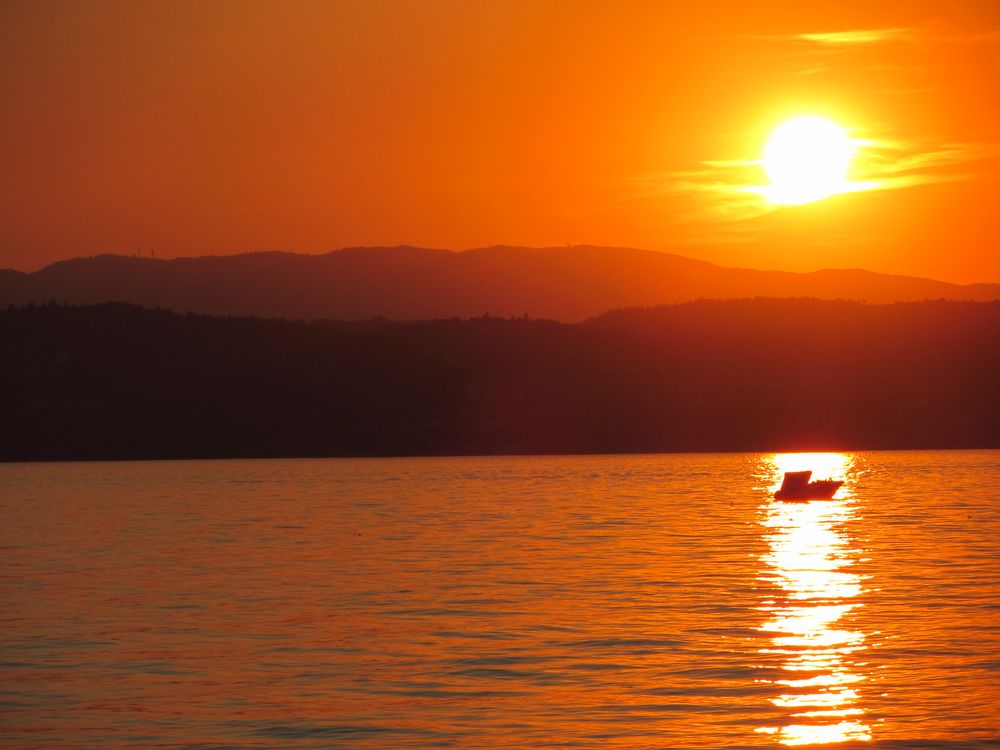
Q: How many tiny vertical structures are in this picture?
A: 2